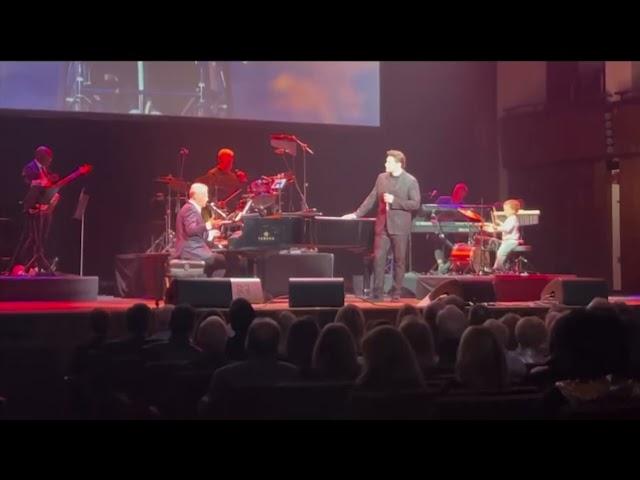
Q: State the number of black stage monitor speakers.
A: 4